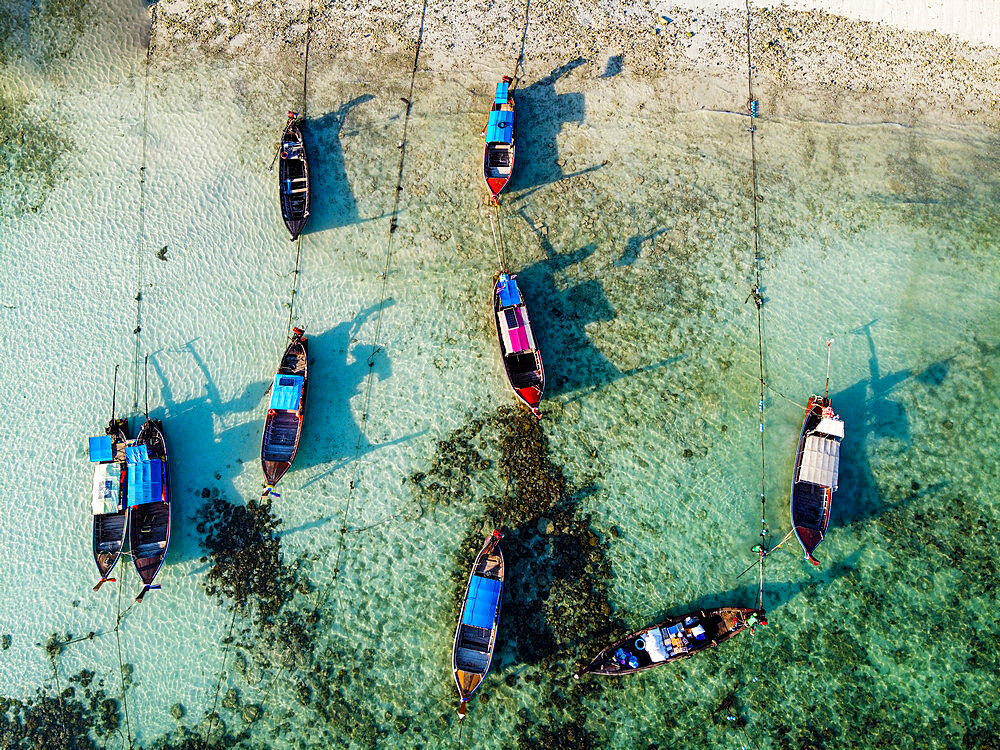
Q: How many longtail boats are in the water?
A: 9